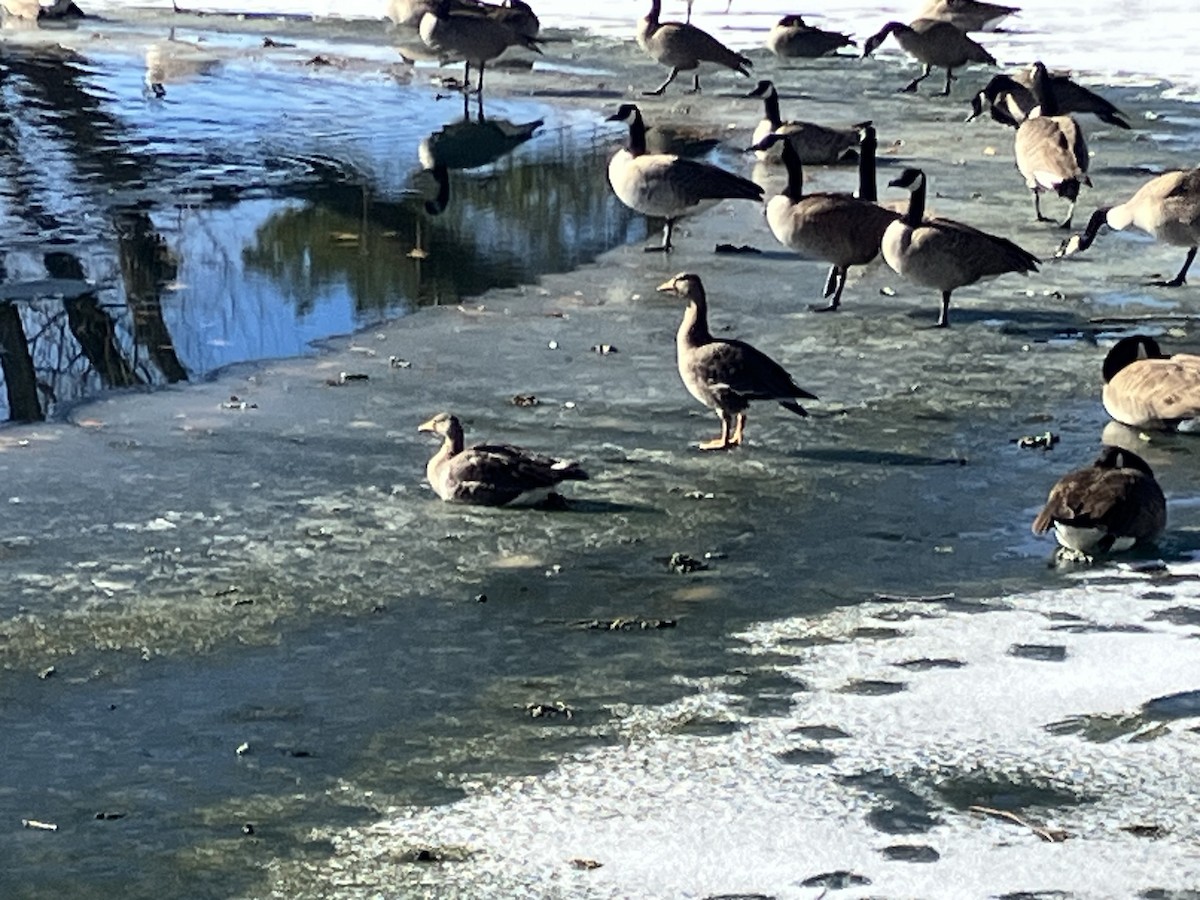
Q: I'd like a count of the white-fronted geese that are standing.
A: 1